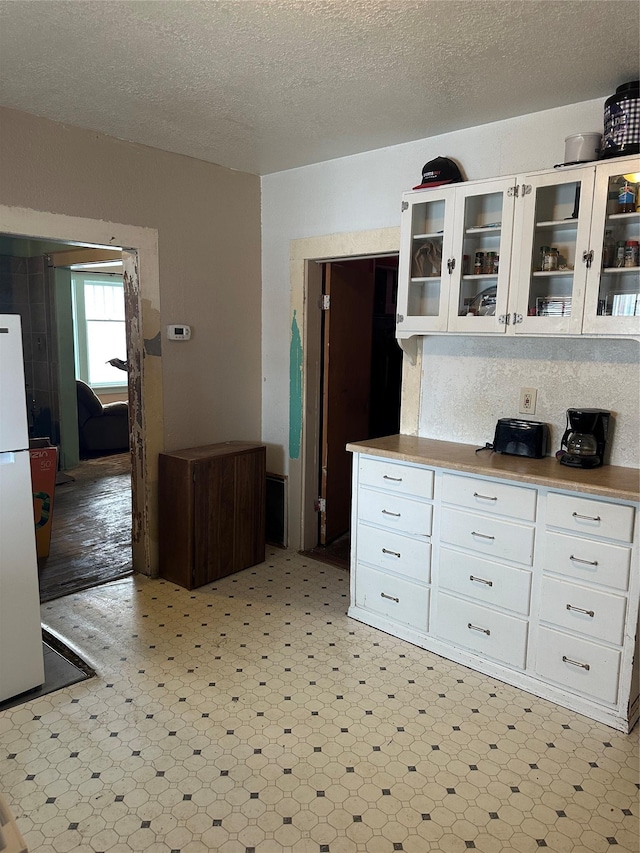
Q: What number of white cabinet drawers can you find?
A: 12